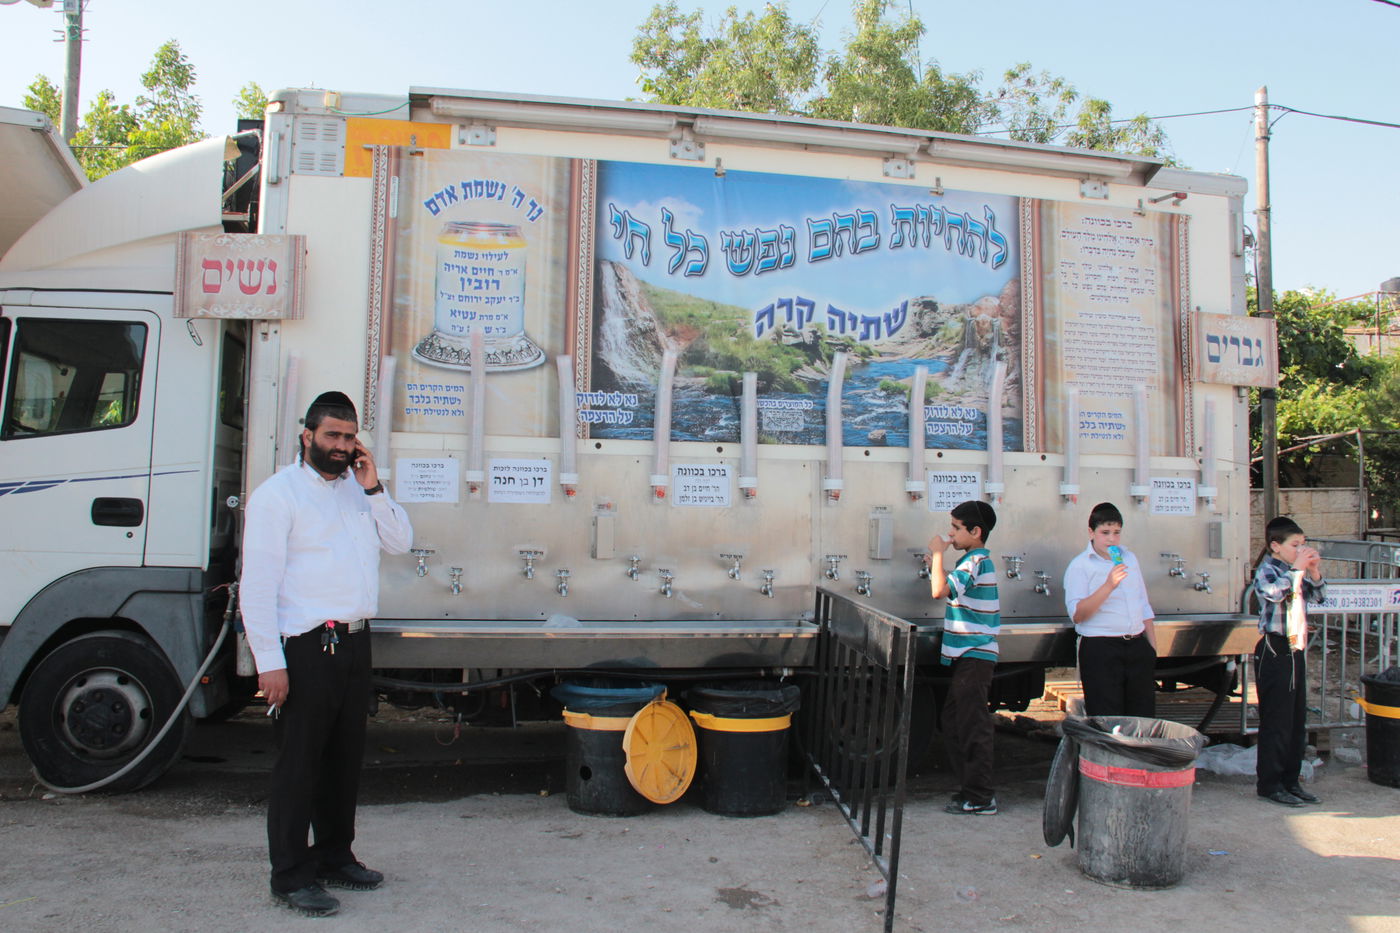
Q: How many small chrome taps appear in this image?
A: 15